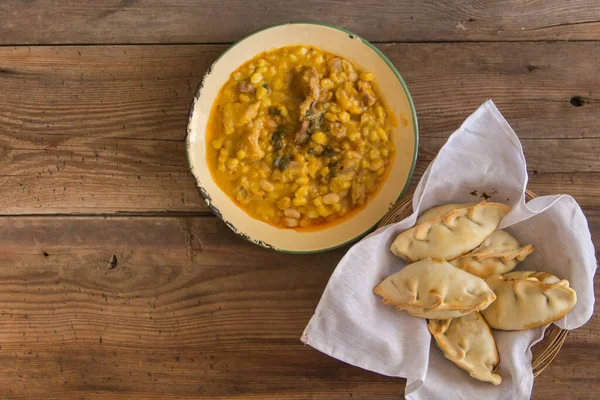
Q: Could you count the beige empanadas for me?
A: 5